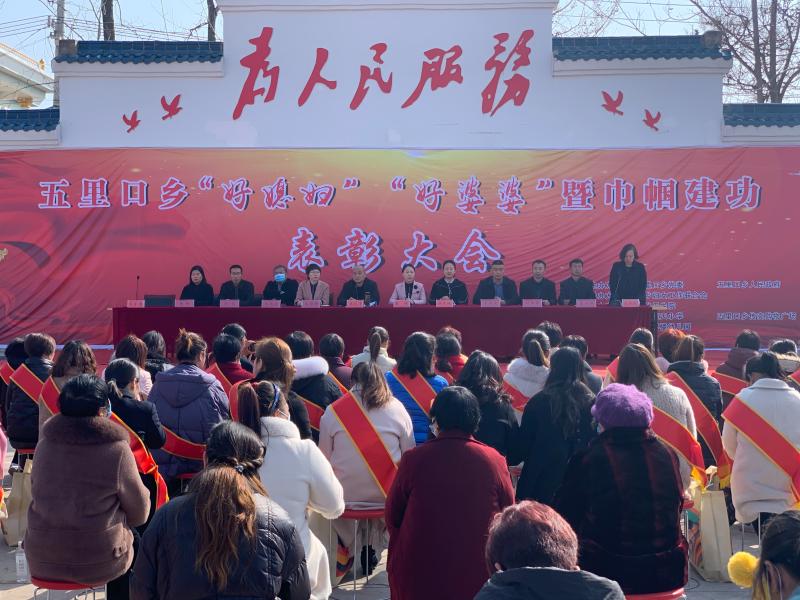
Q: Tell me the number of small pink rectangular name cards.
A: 12